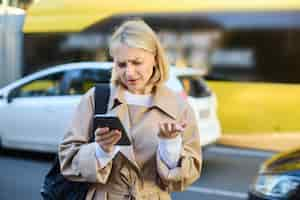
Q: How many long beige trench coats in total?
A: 1